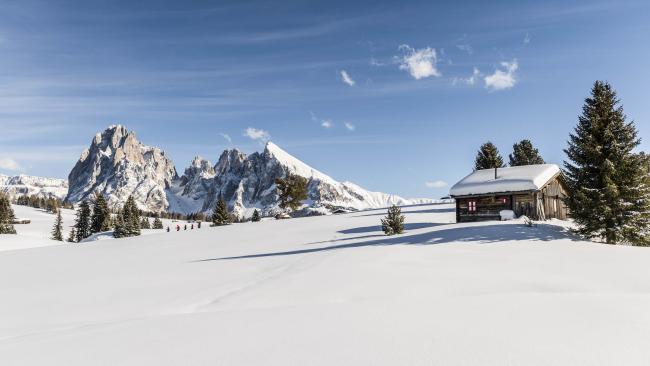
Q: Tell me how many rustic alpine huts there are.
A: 1